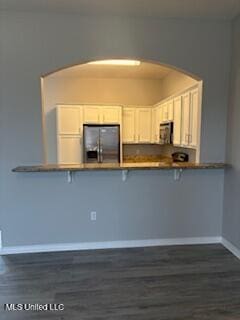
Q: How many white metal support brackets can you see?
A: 3